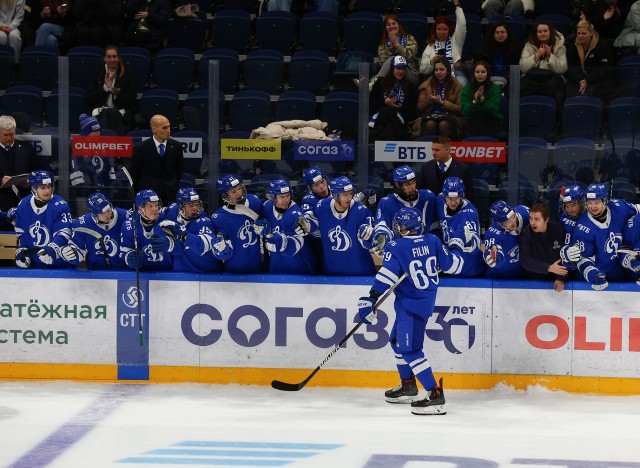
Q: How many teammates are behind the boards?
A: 13